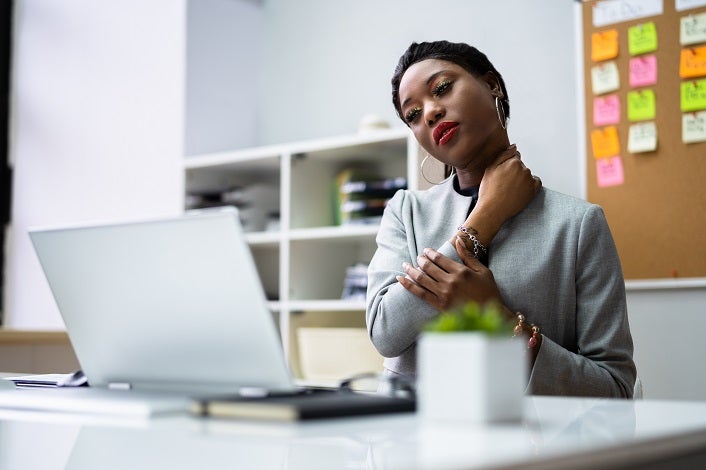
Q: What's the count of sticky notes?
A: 13